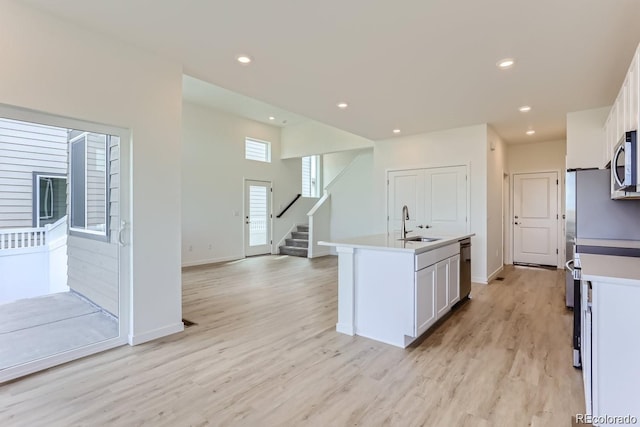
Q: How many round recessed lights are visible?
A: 7